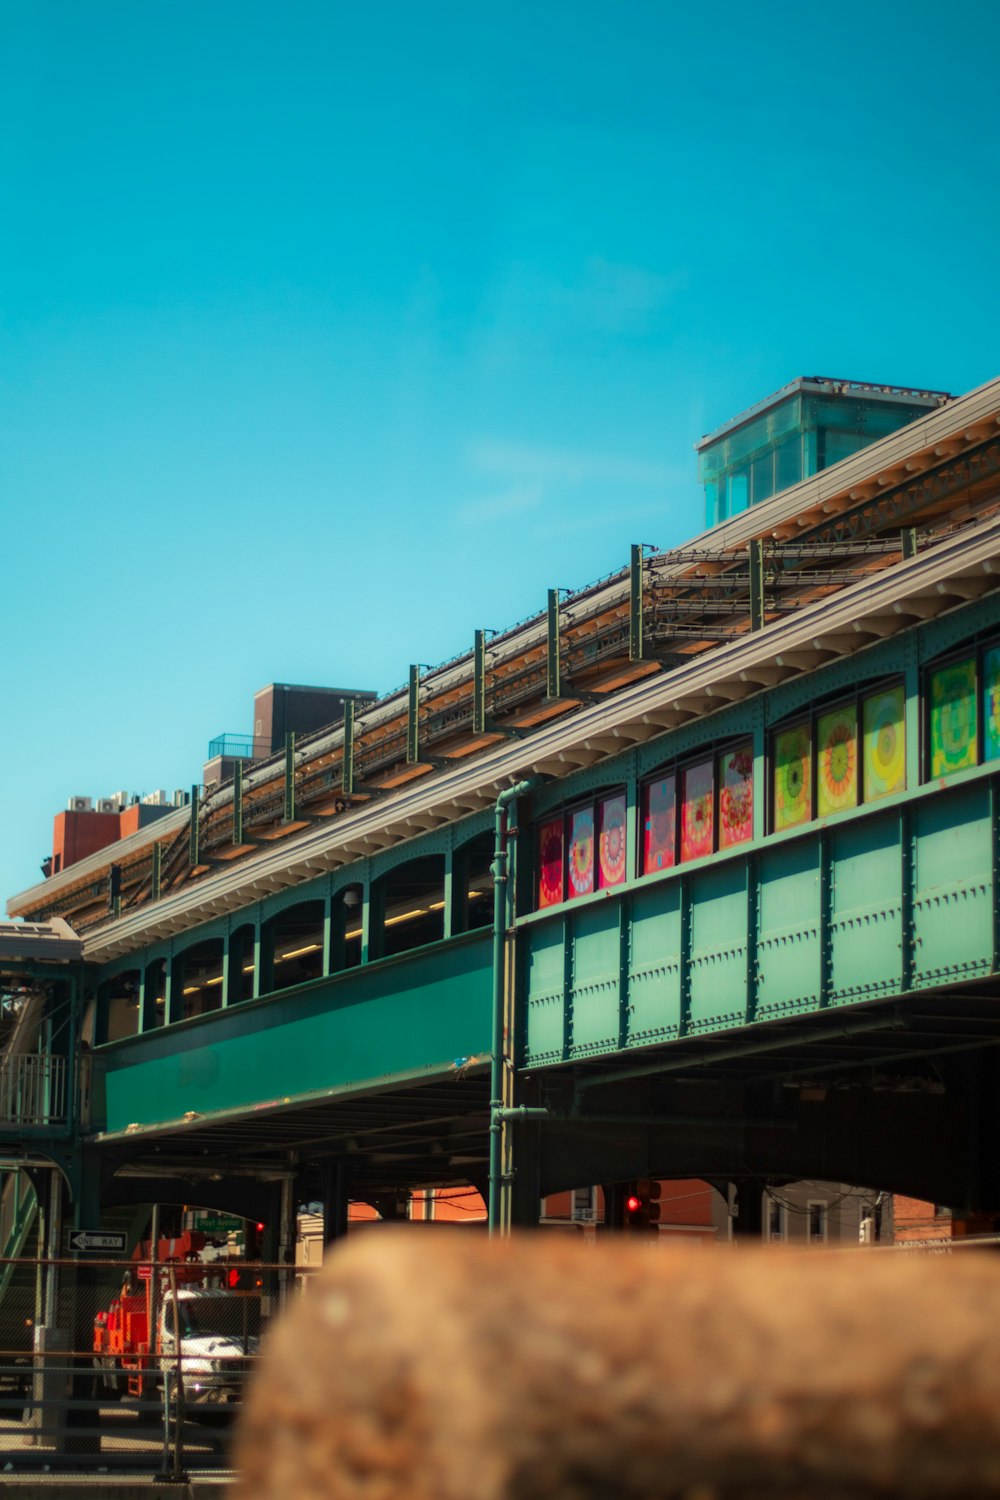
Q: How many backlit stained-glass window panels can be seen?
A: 11